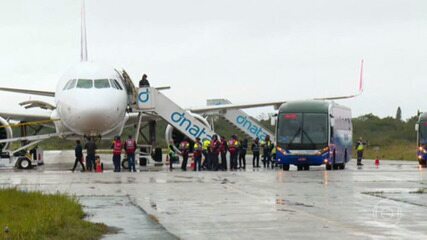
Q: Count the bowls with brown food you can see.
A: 0